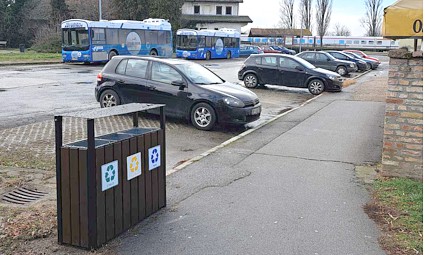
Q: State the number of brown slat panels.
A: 12